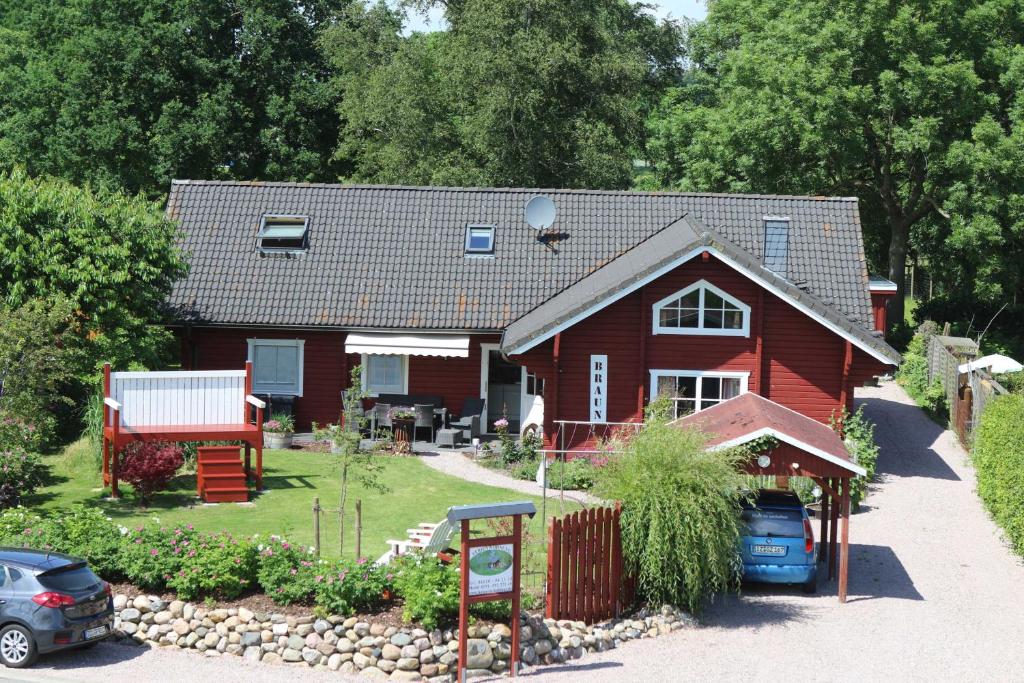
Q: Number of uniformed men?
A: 0